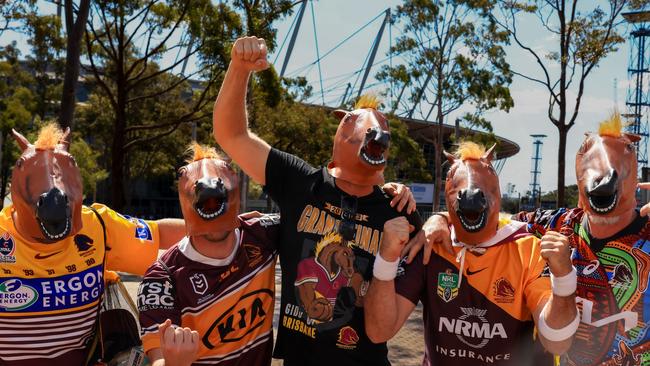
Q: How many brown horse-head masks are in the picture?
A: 5